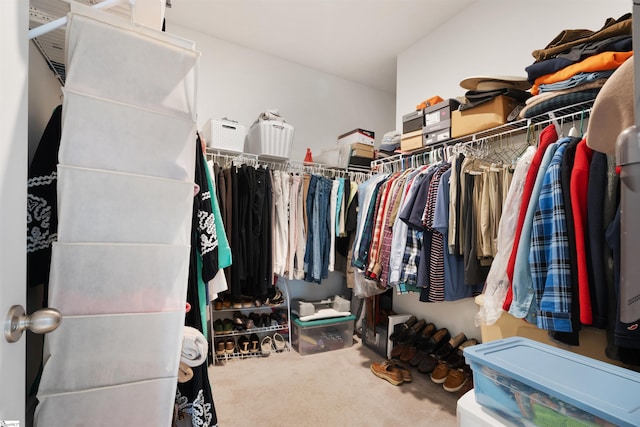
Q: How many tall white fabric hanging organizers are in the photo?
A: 1